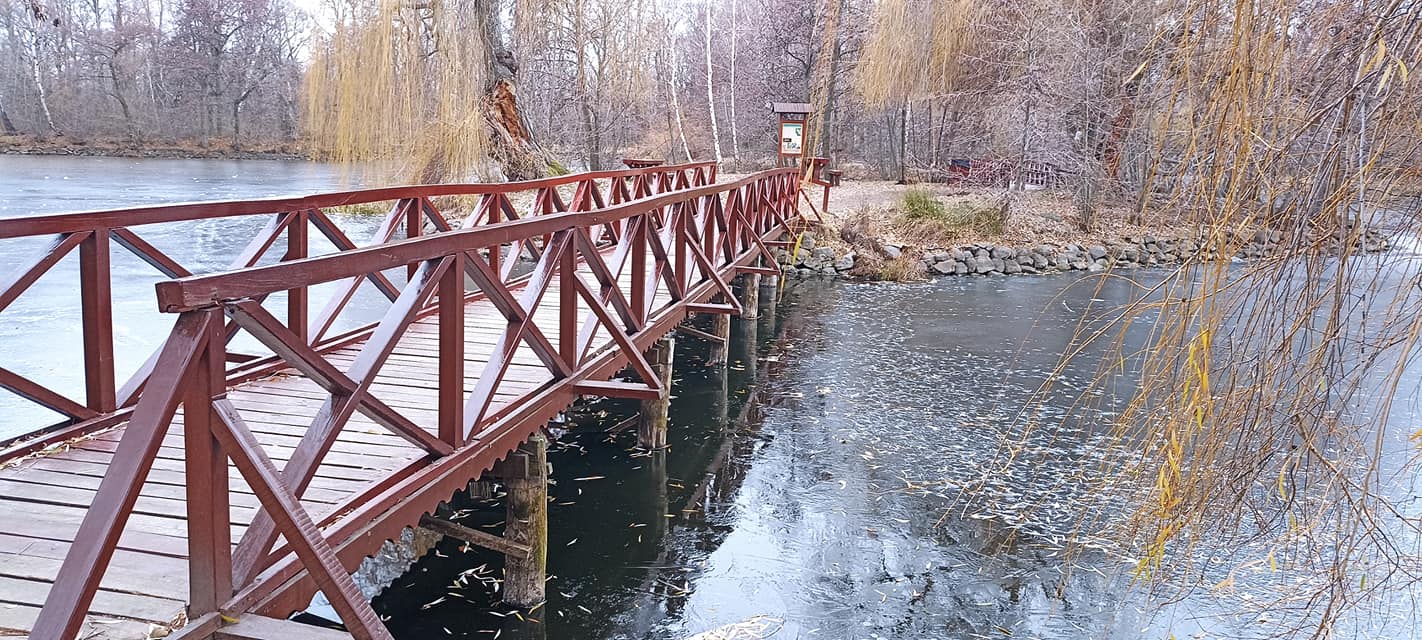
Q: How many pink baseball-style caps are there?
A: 0